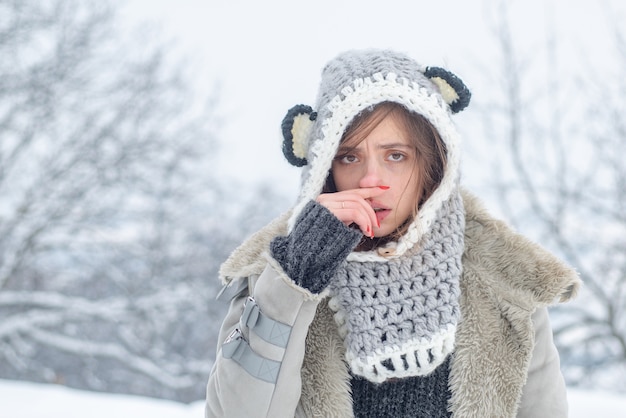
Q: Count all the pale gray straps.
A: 2